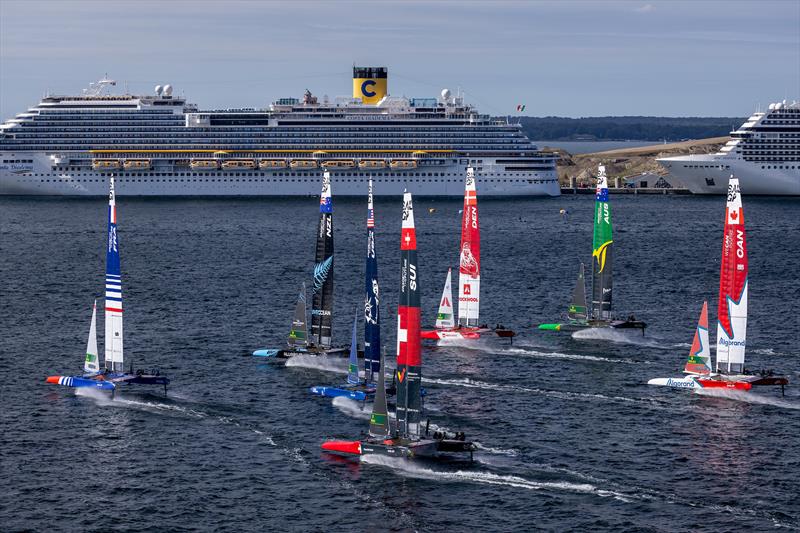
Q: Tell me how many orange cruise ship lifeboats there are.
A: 9